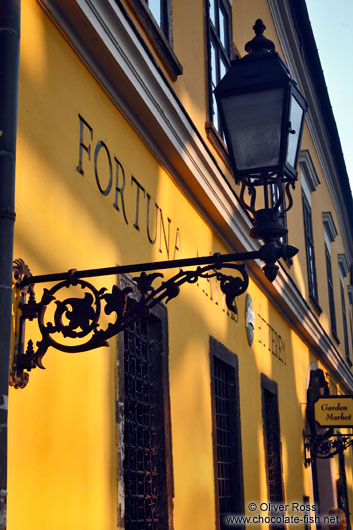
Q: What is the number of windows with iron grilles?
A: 3